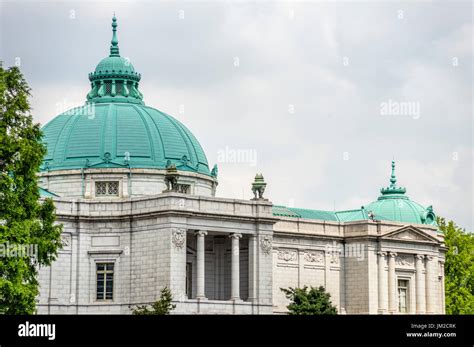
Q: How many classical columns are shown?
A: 6